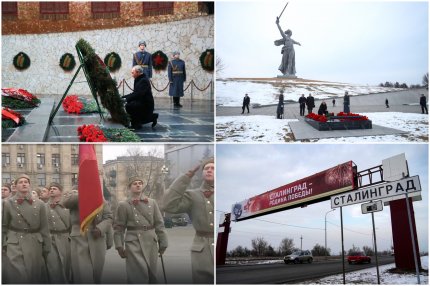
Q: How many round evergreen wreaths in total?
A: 5